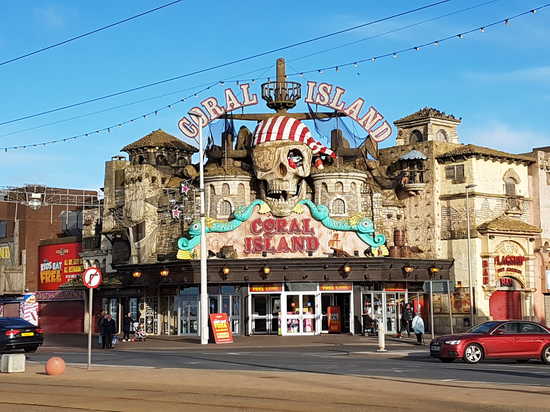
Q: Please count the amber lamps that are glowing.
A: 7